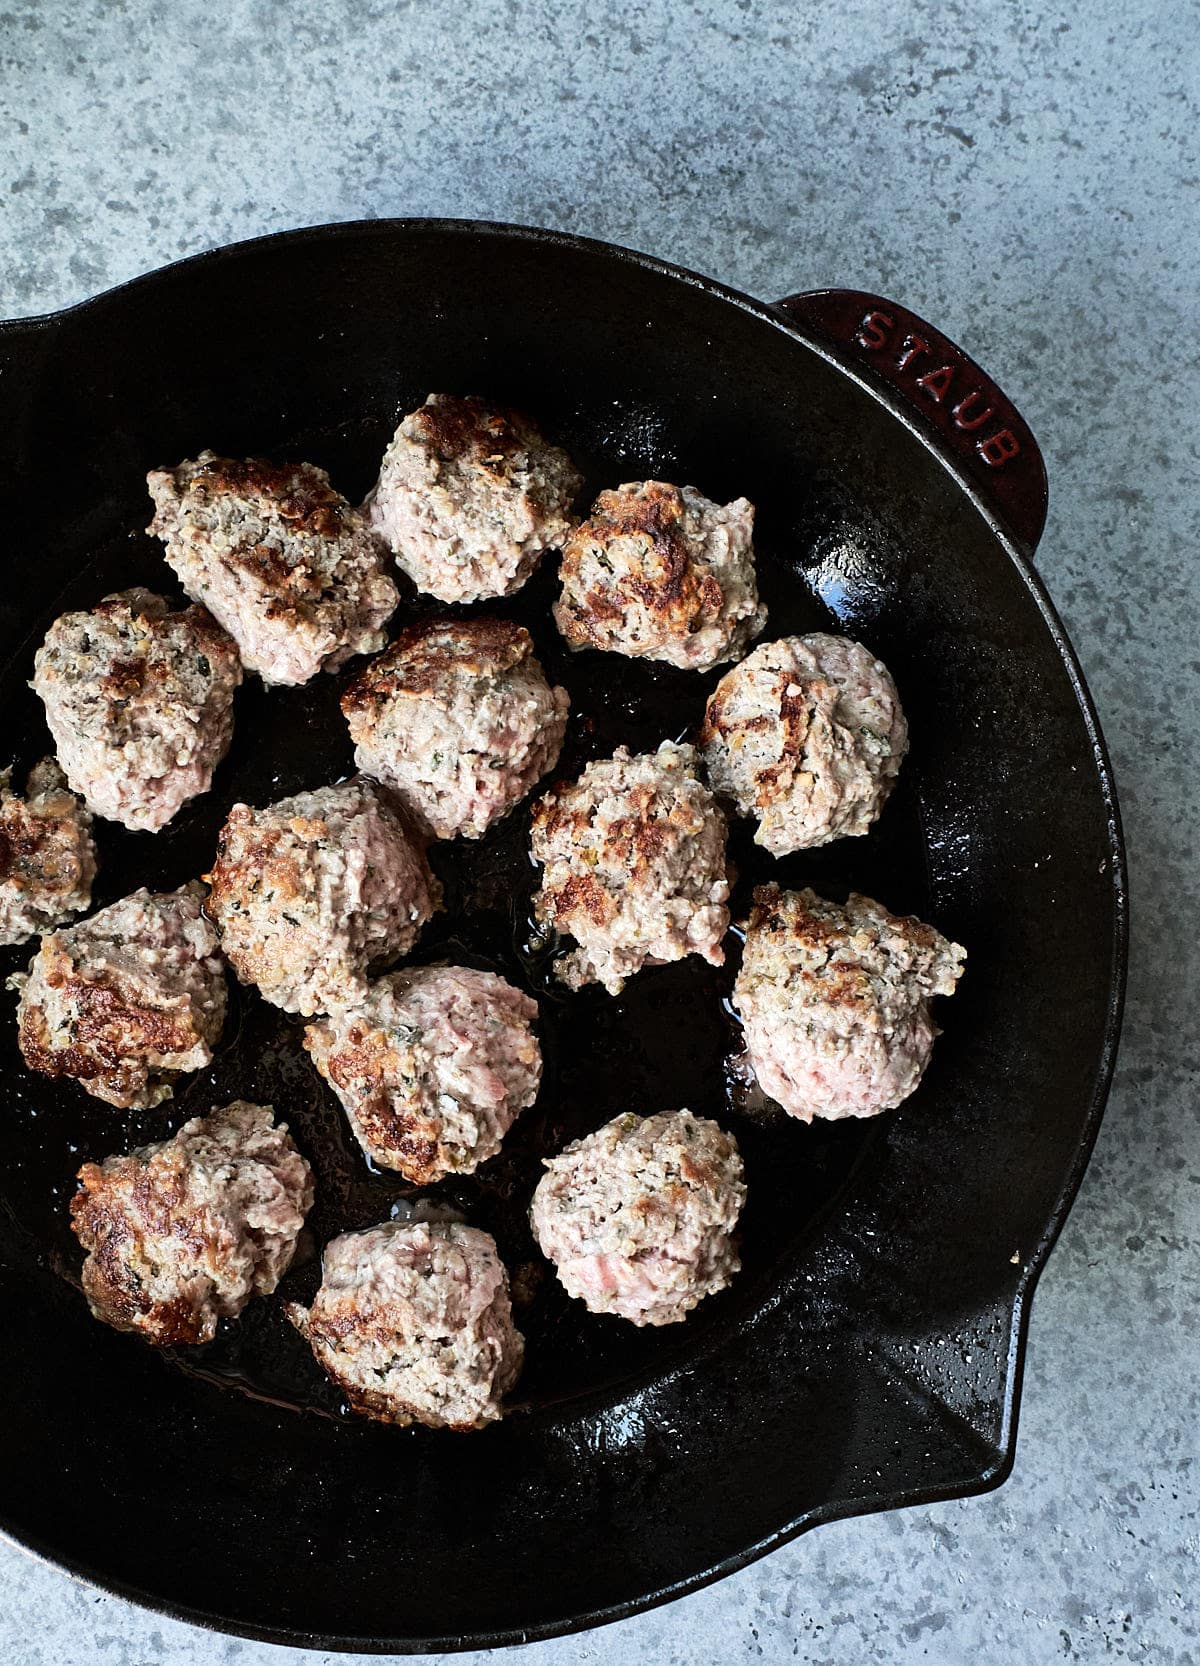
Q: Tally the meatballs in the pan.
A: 15